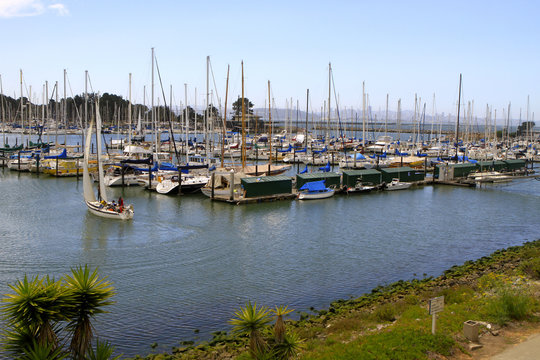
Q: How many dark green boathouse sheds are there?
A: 7